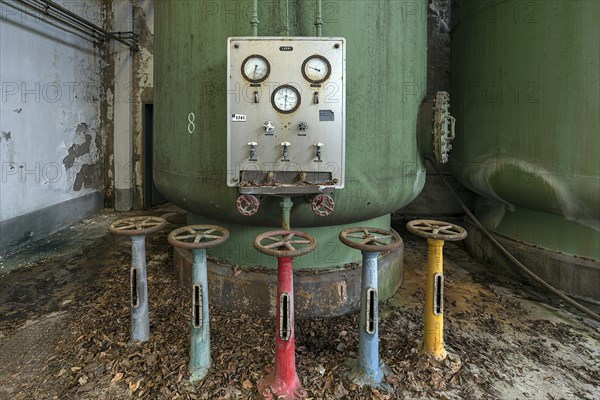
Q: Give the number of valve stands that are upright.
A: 5